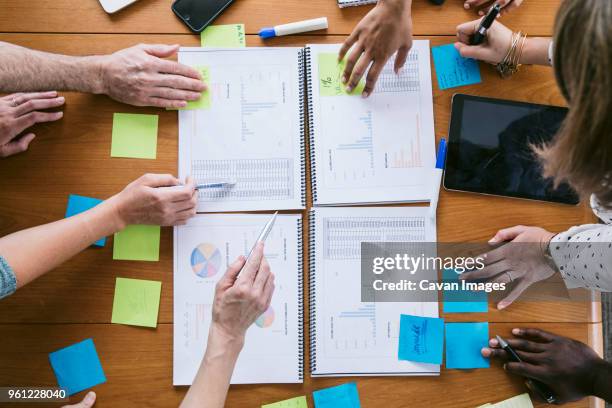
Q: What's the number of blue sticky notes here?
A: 7